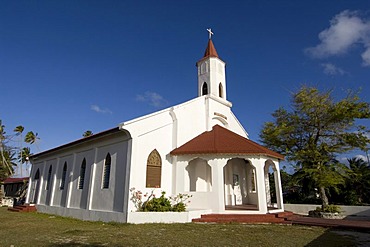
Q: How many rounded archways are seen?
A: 3